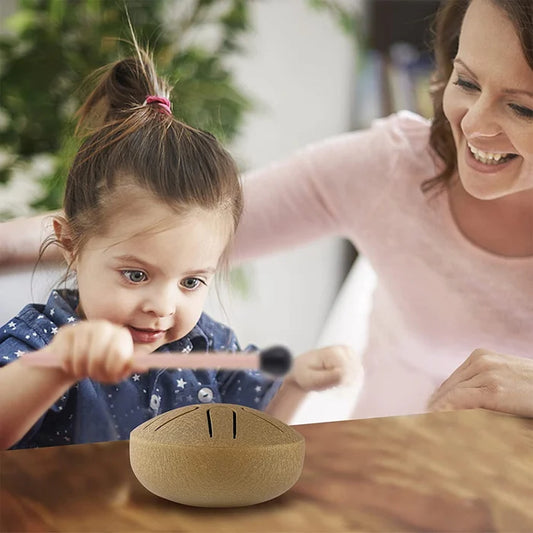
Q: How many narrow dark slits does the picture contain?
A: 5